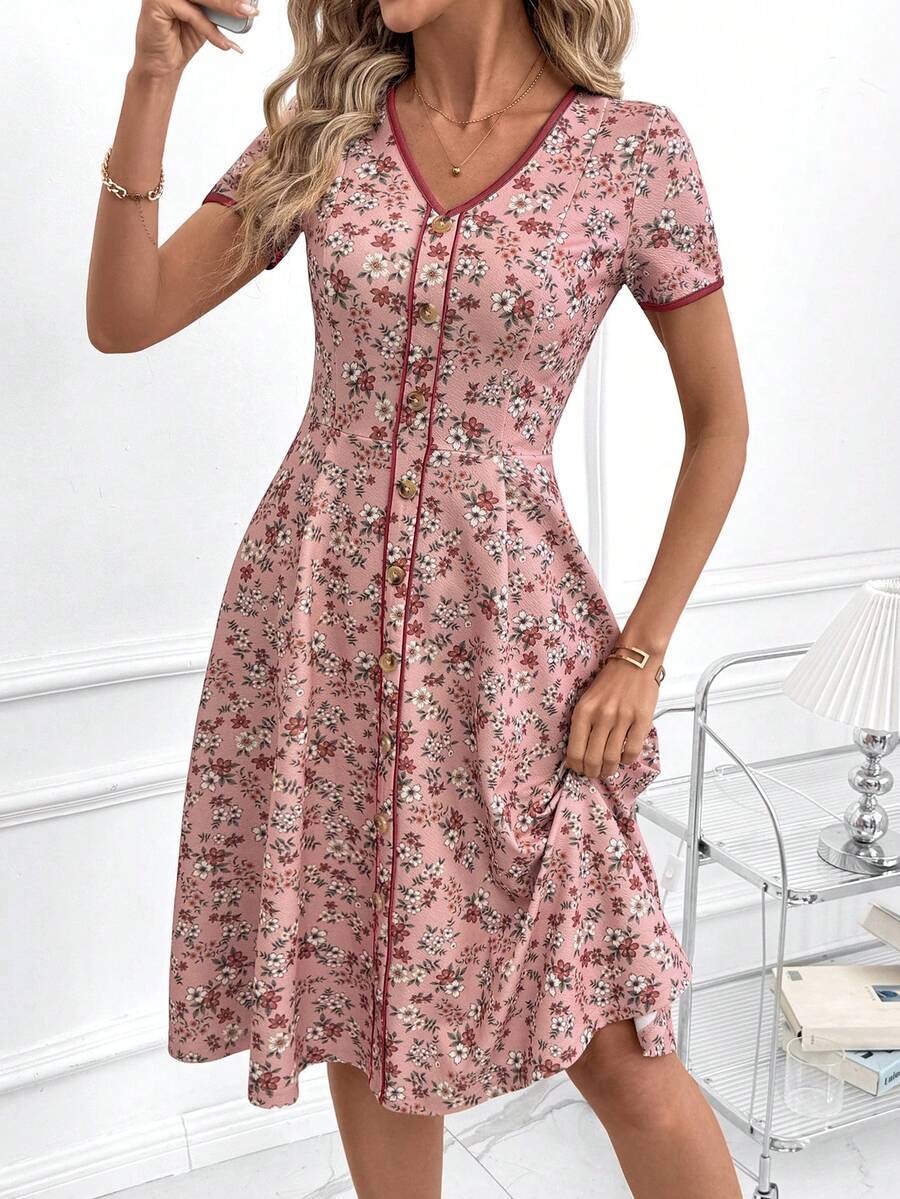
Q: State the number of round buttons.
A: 9